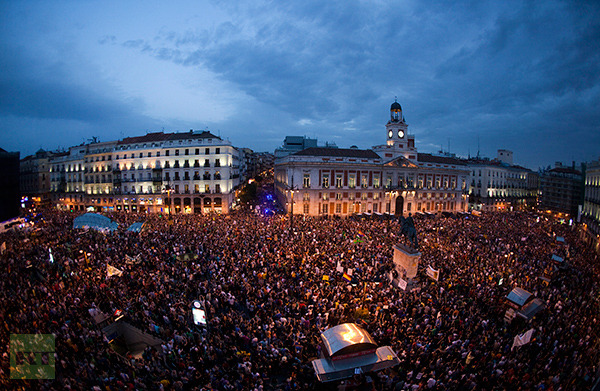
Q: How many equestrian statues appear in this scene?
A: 1